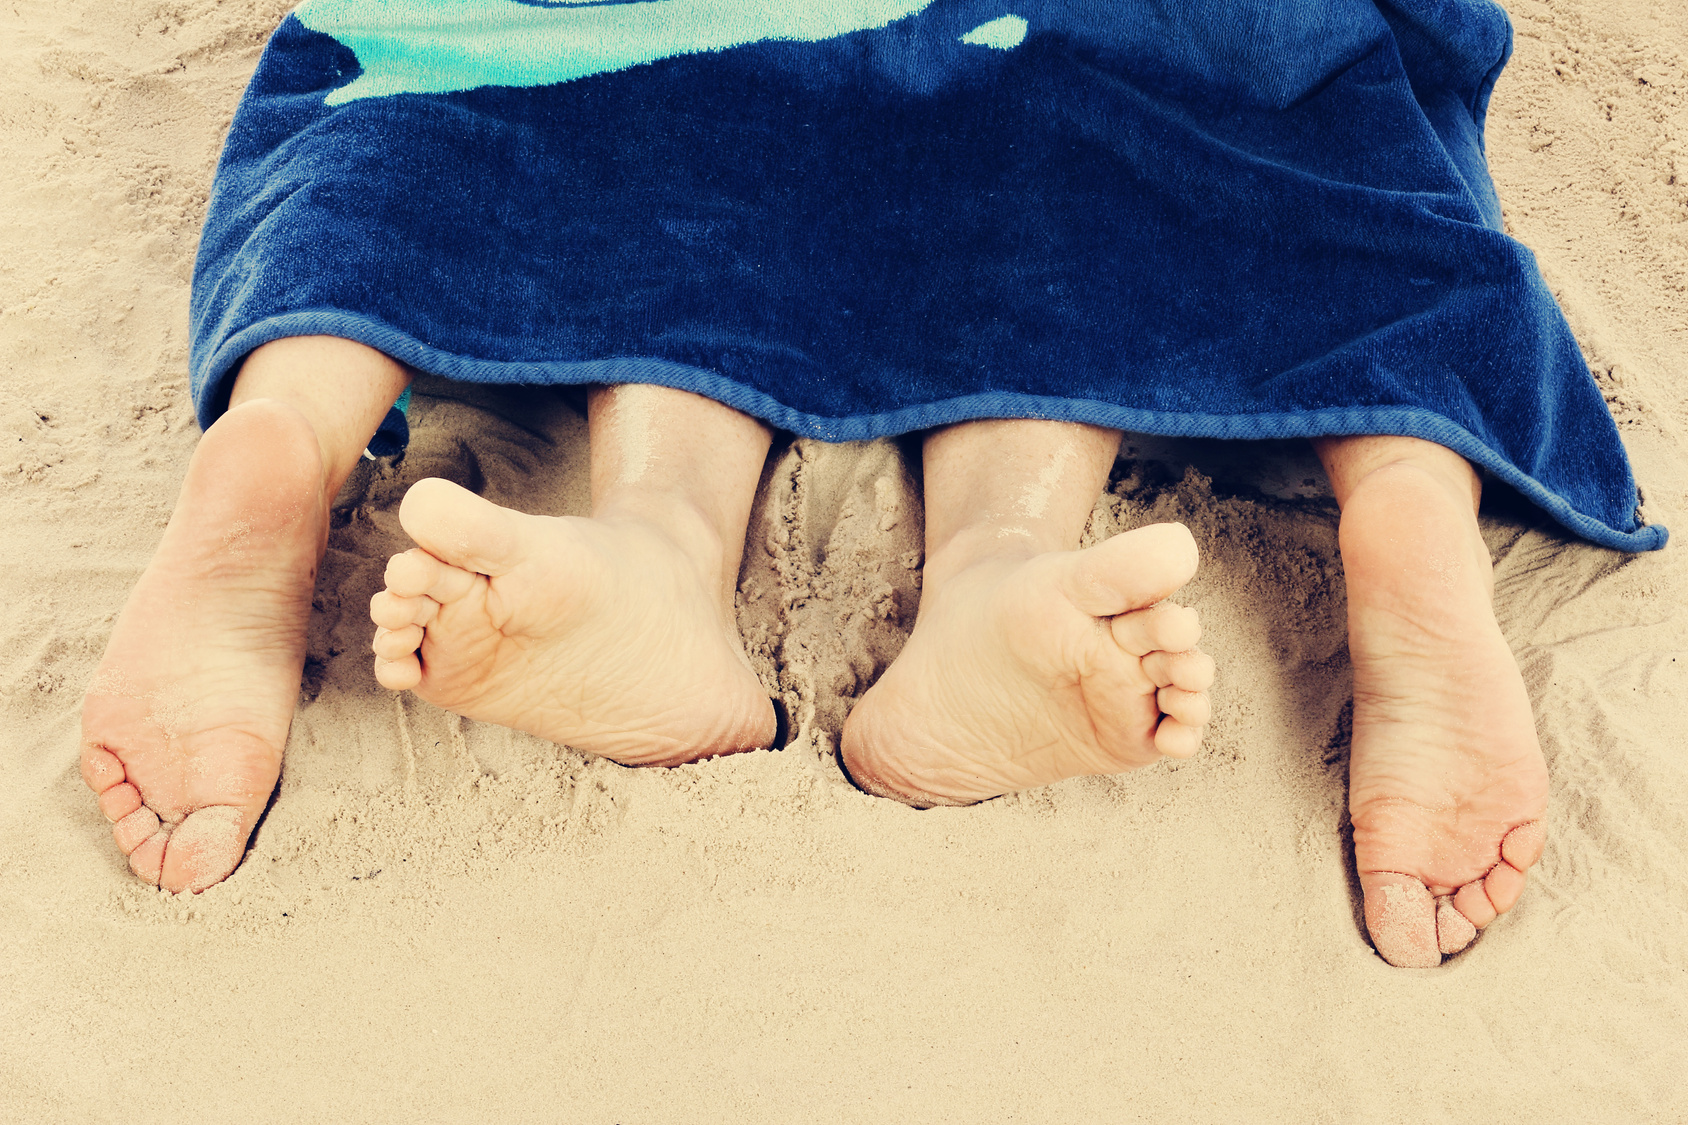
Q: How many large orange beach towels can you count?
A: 0